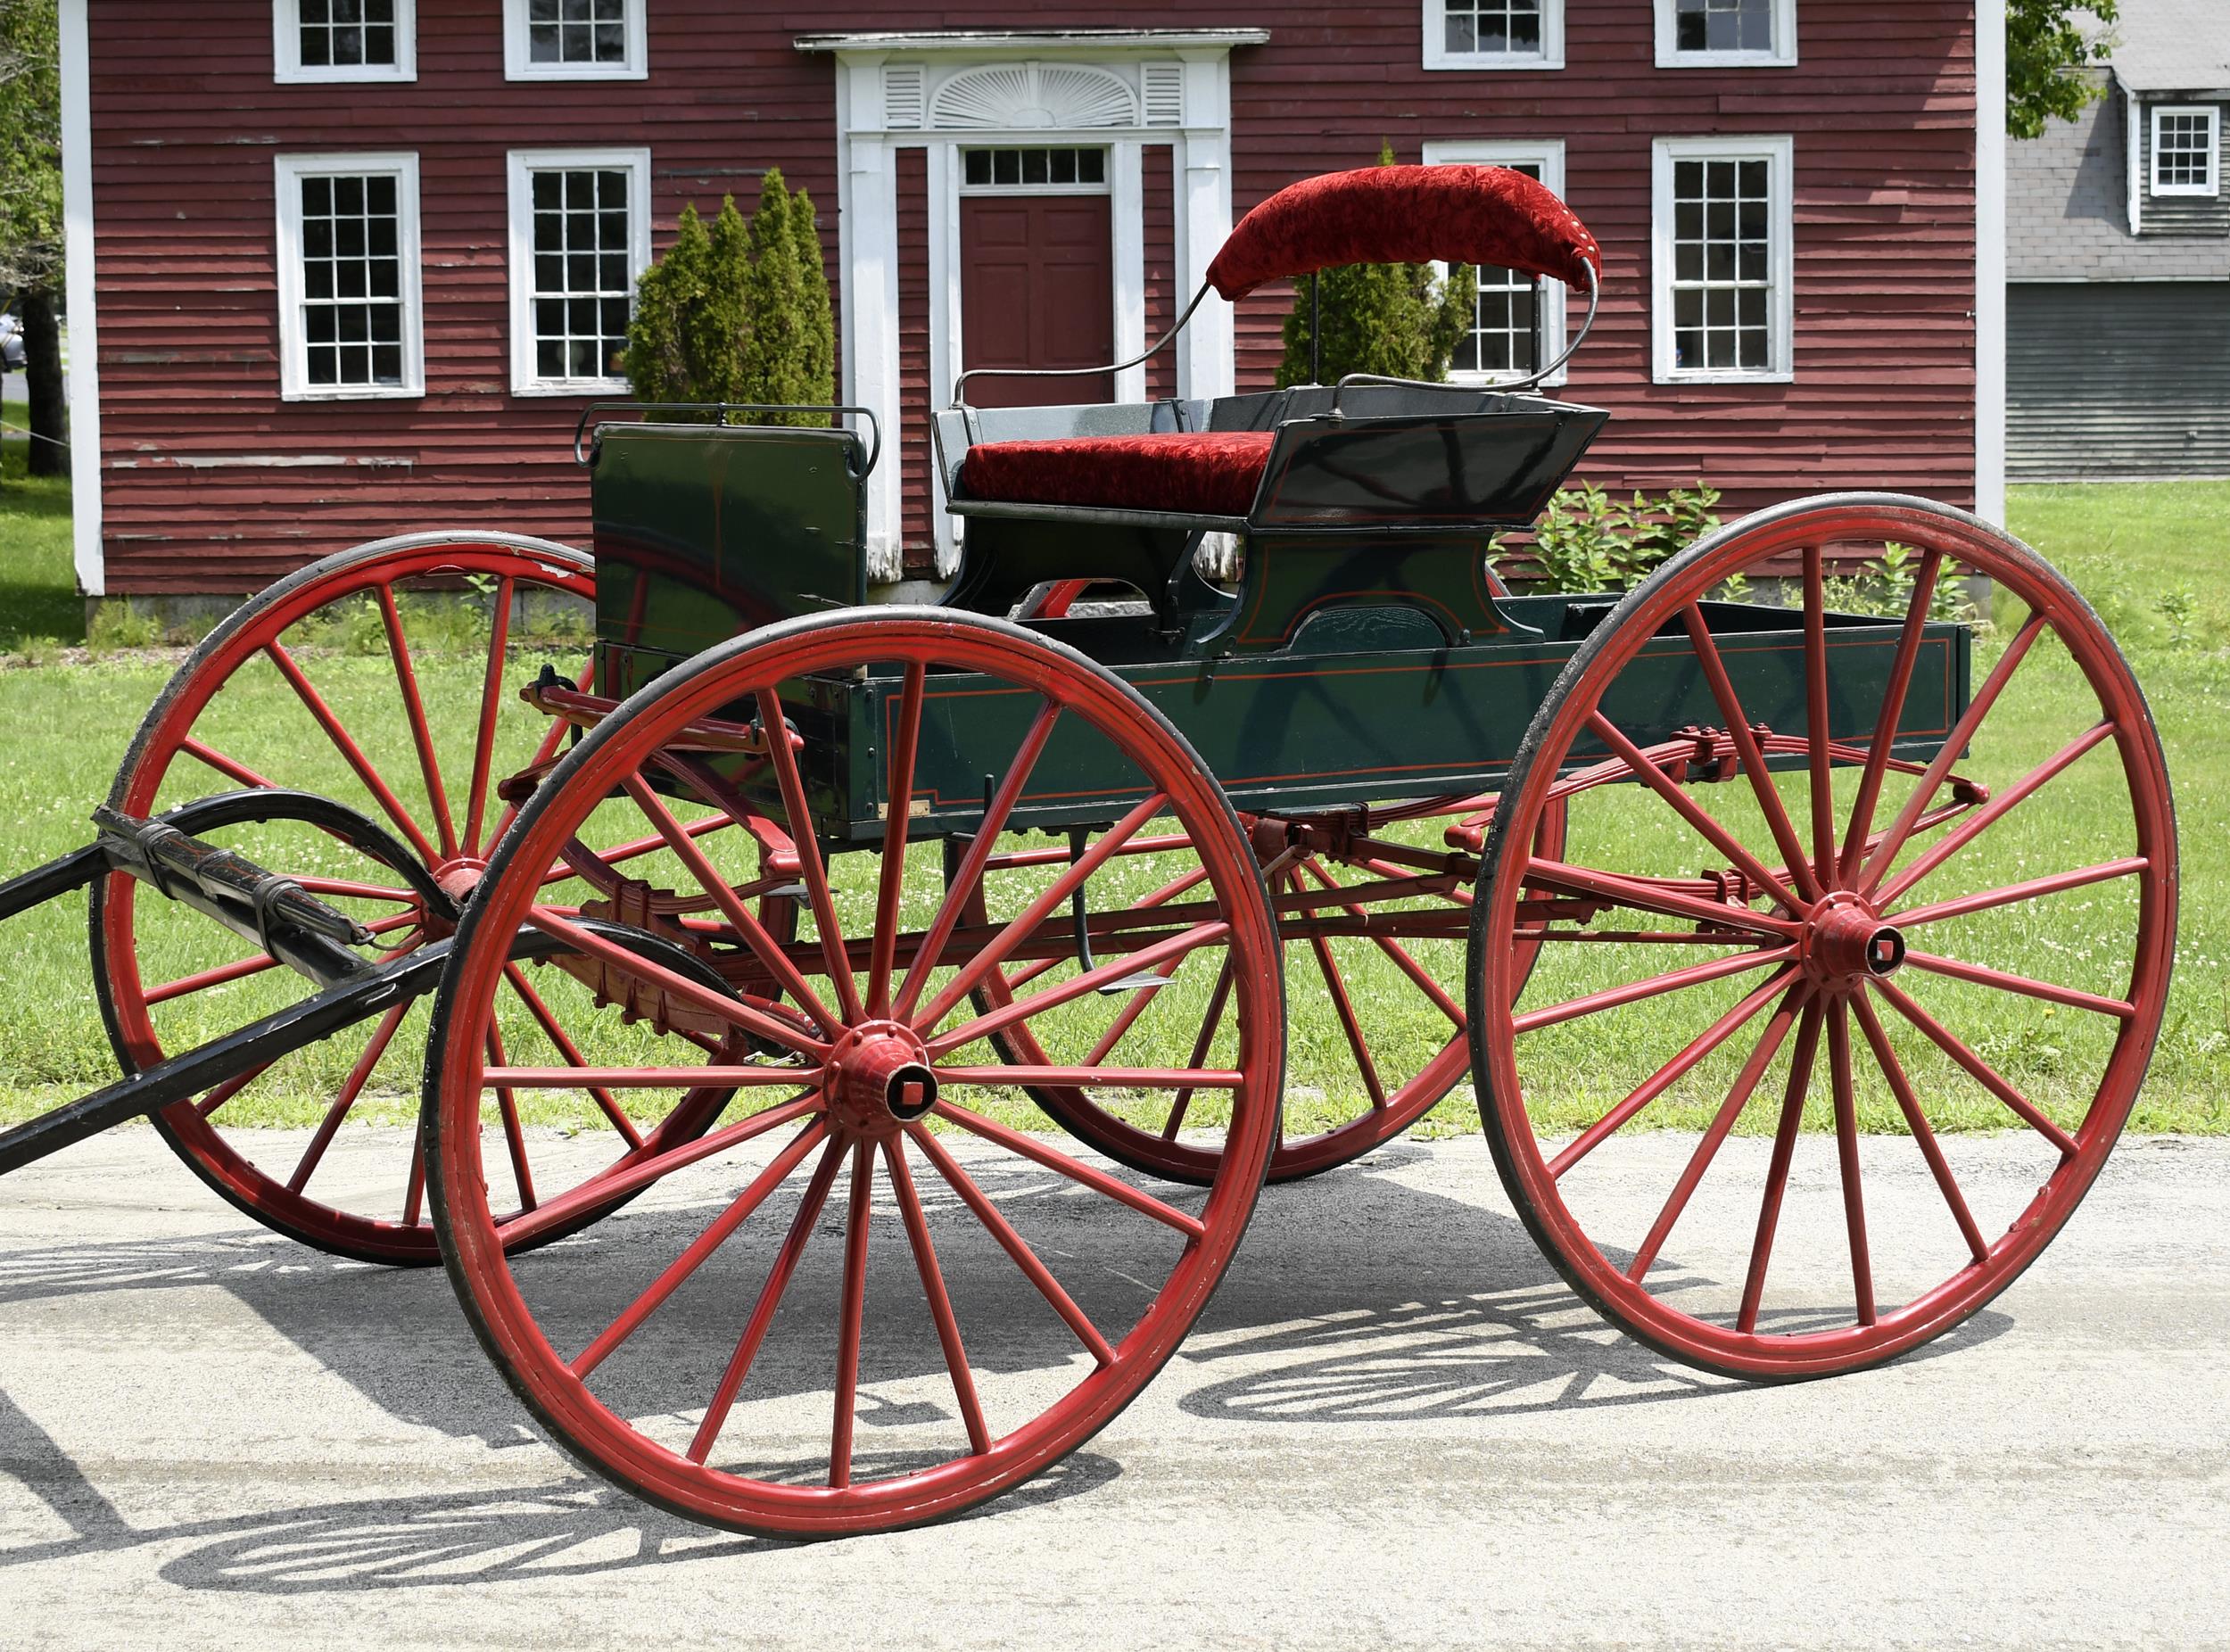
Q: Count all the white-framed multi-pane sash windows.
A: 9